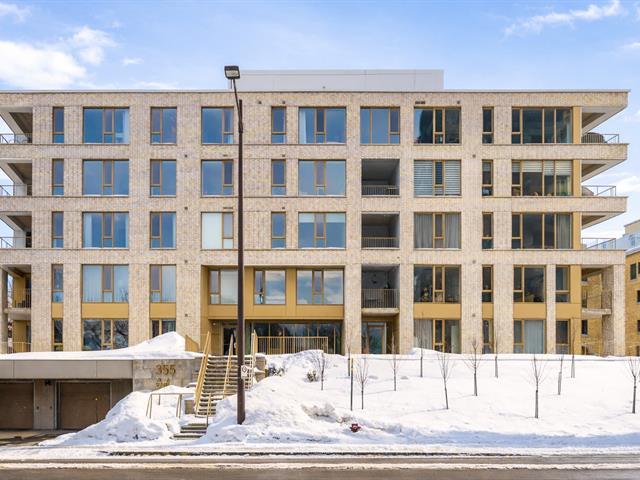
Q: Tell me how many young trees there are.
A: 12